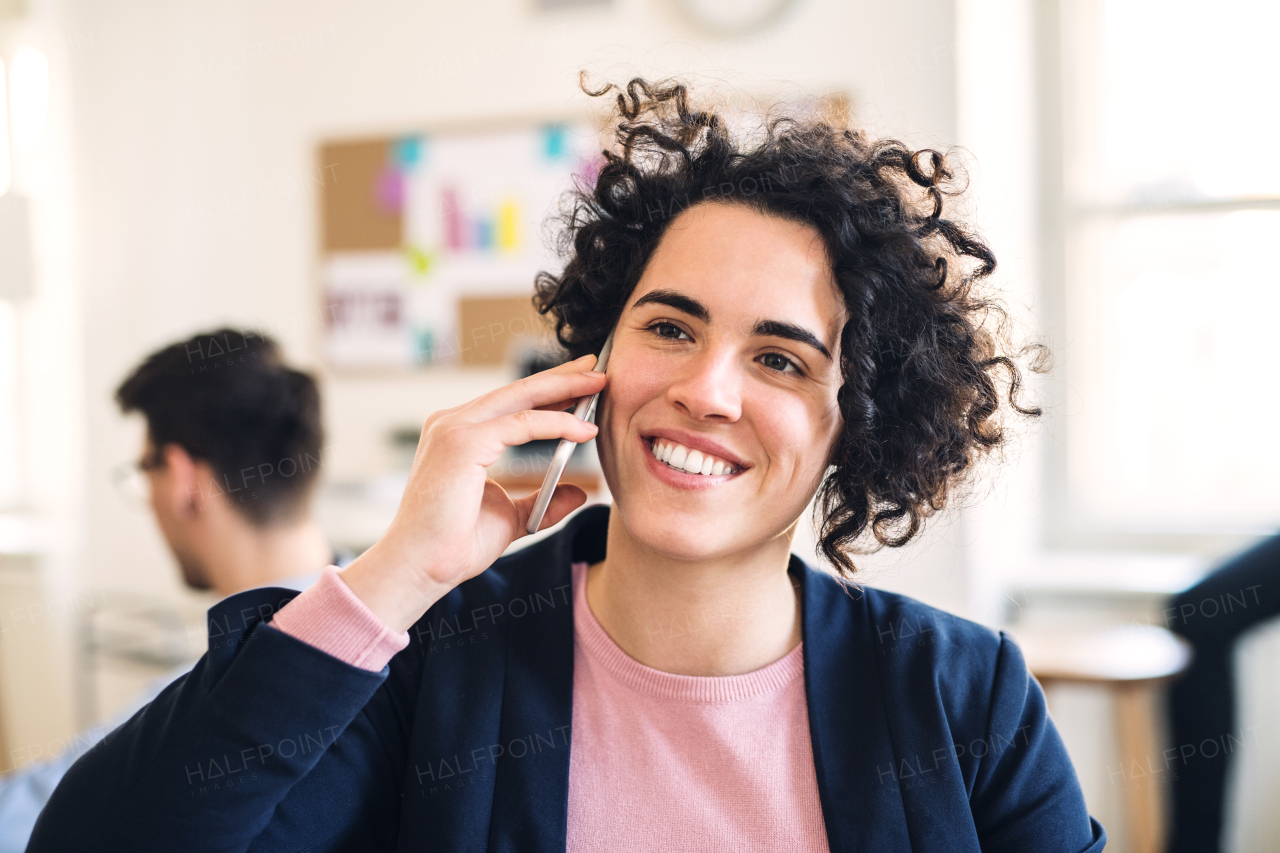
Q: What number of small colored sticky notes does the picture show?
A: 6